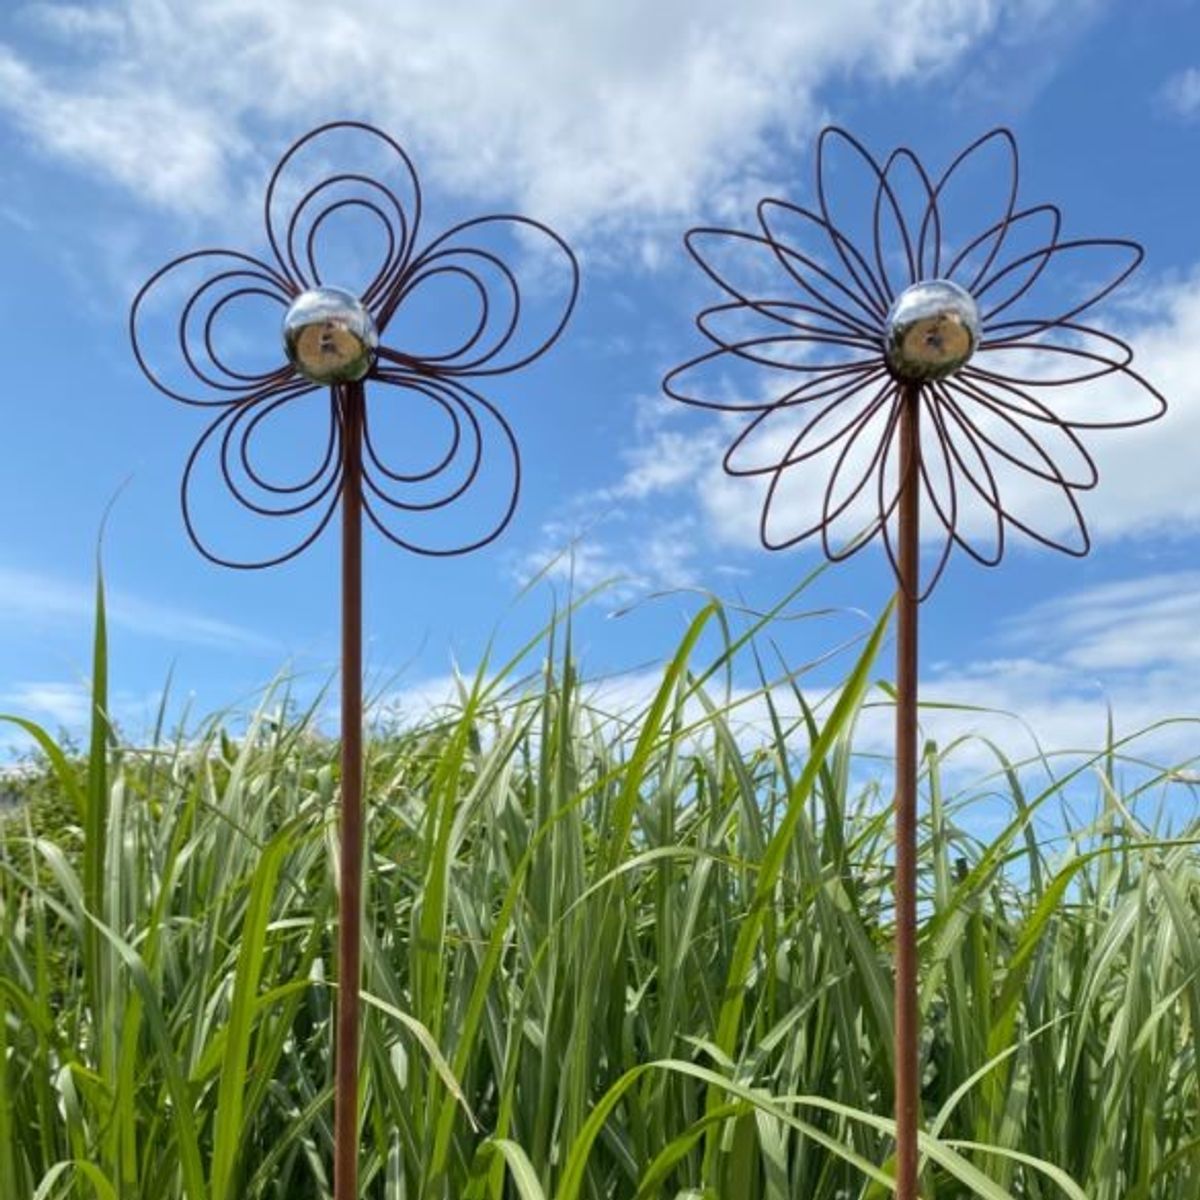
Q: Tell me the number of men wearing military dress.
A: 0